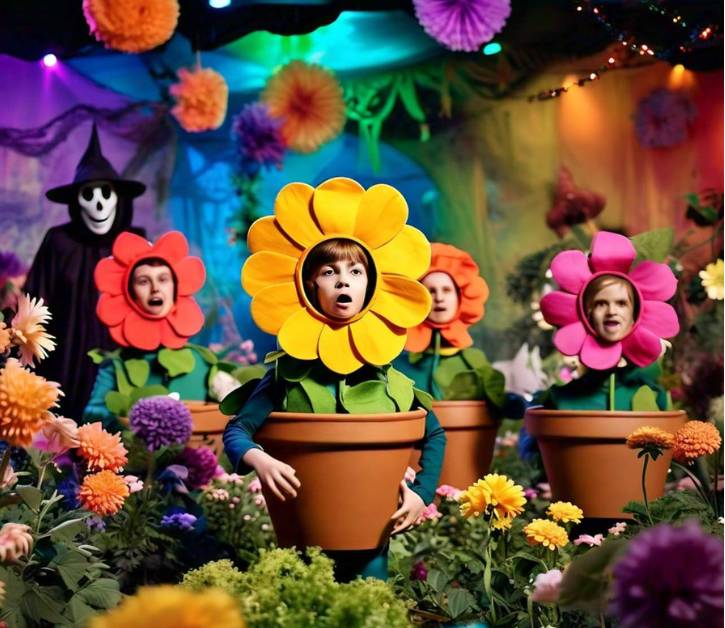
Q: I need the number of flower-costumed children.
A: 4